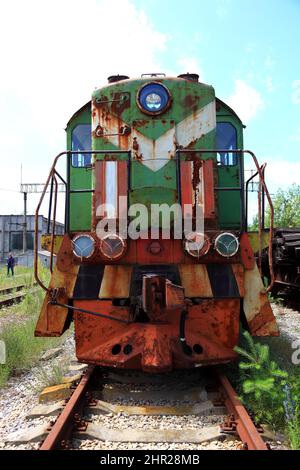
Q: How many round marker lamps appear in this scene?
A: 4